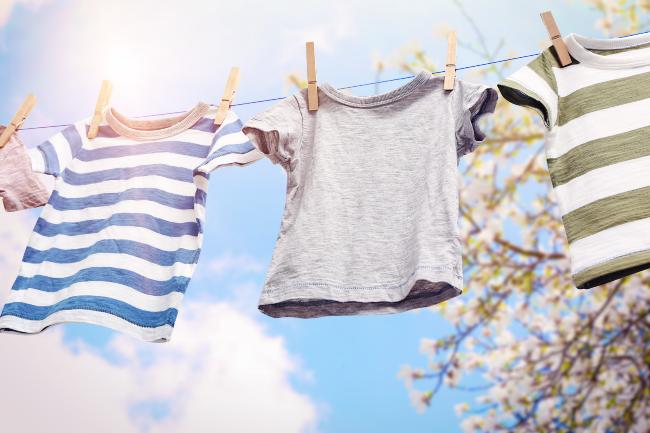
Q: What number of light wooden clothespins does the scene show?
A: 6